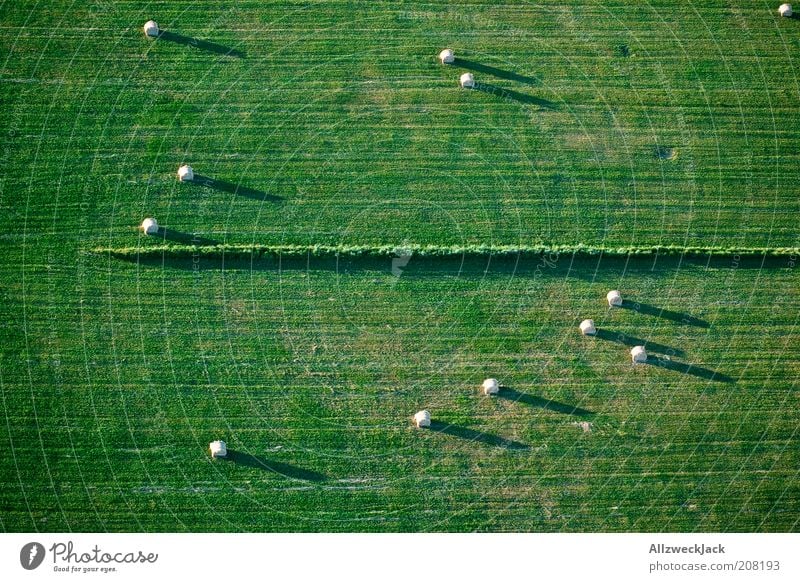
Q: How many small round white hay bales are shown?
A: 12